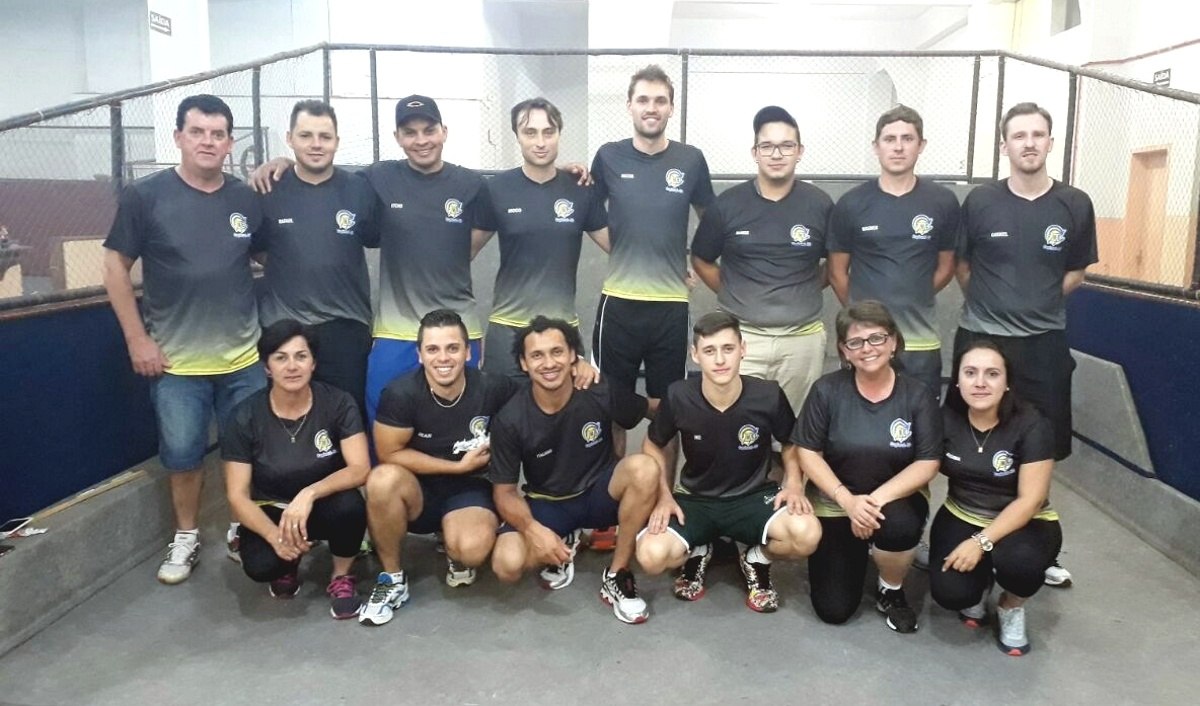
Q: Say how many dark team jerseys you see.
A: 14